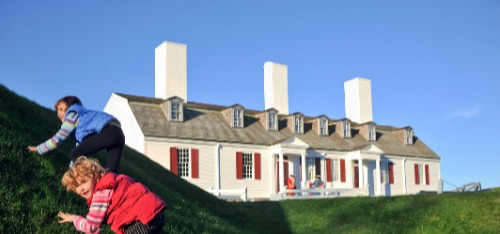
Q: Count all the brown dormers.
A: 8